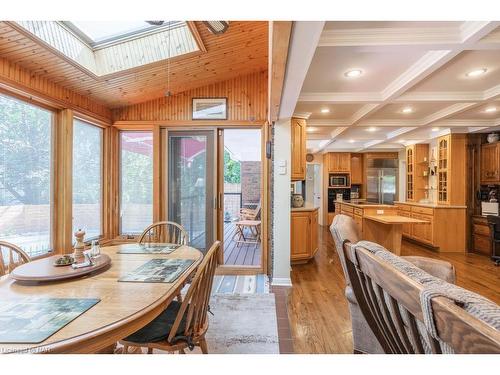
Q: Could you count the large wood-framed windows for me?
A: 3